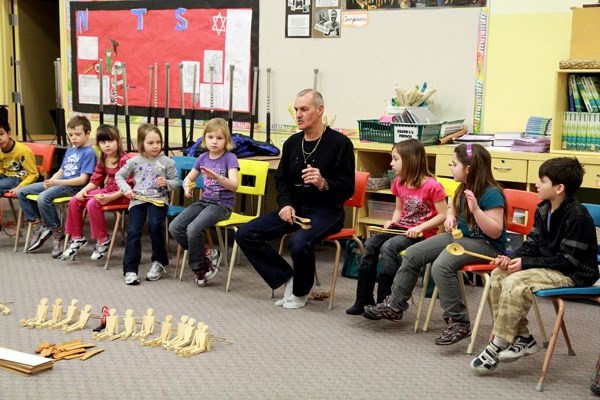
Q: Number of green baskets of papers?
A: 1